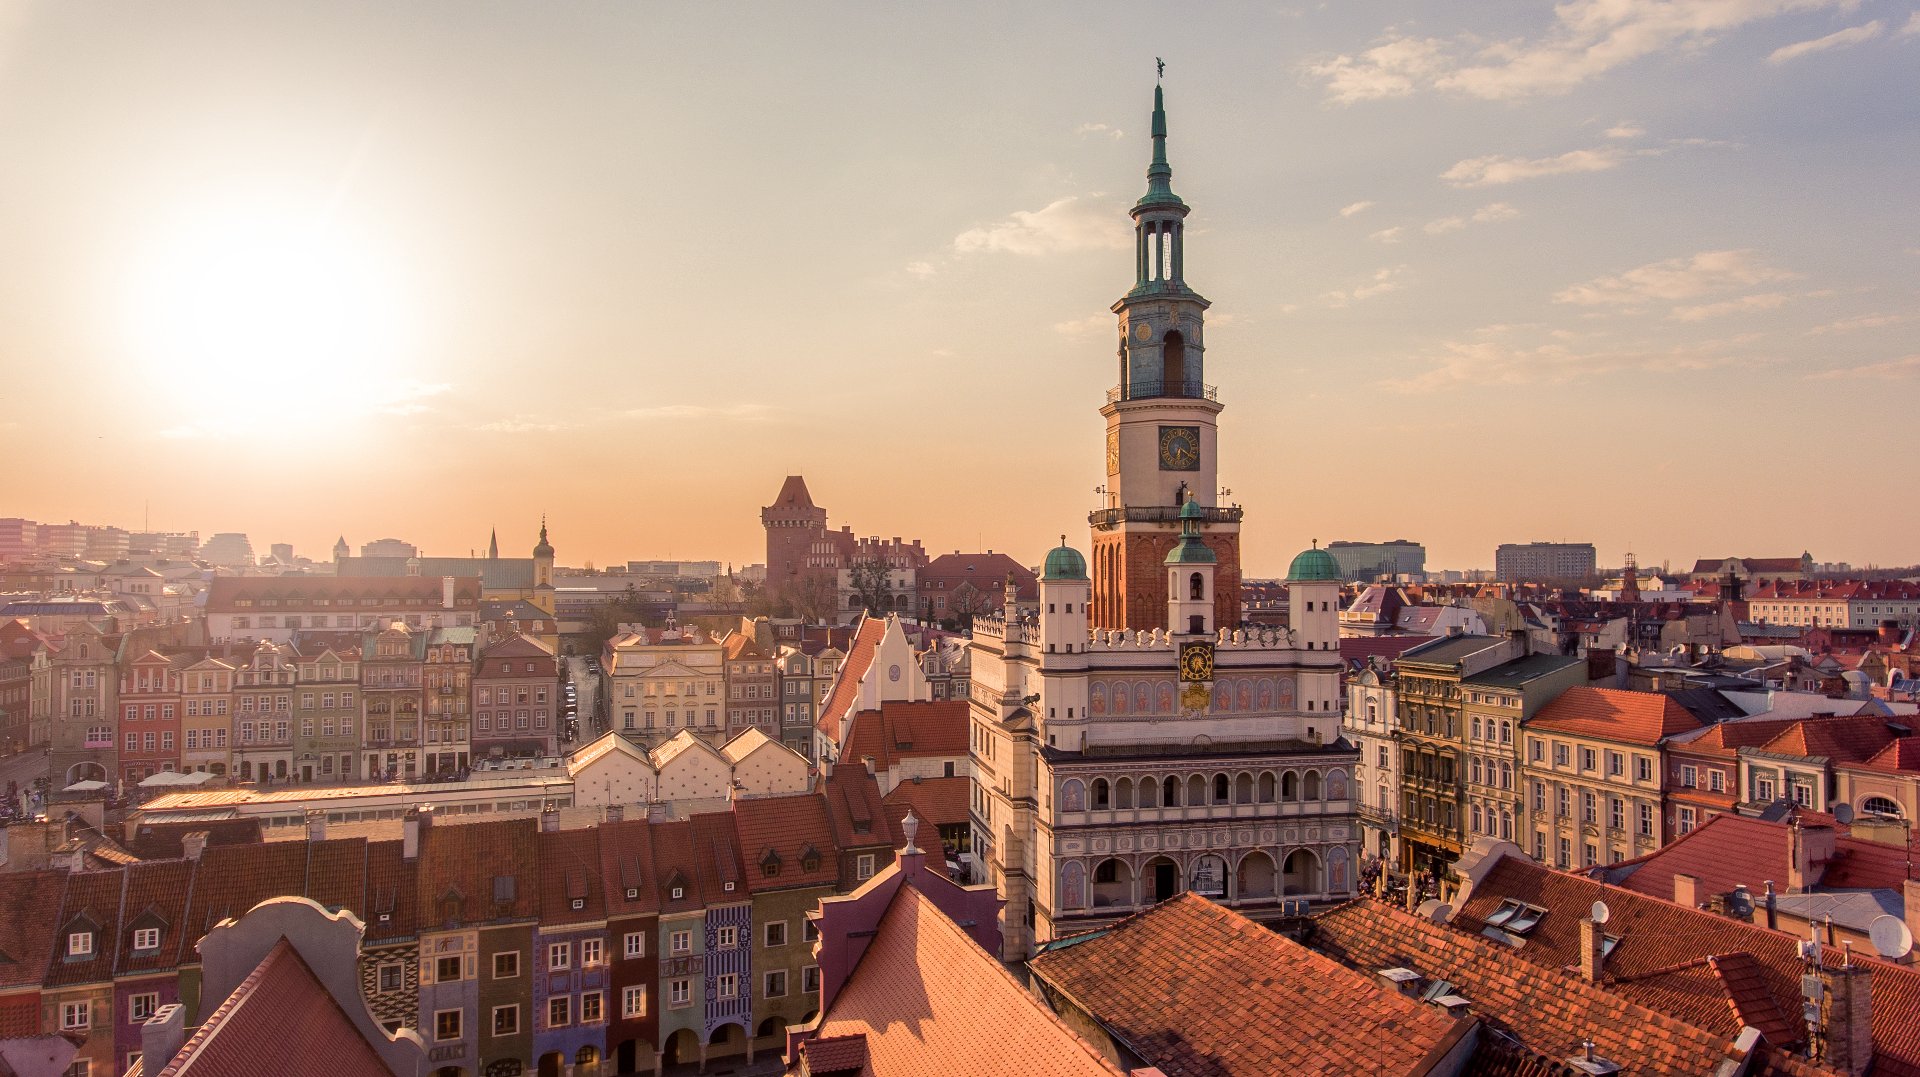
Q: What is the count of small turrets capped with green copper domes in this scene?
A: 3